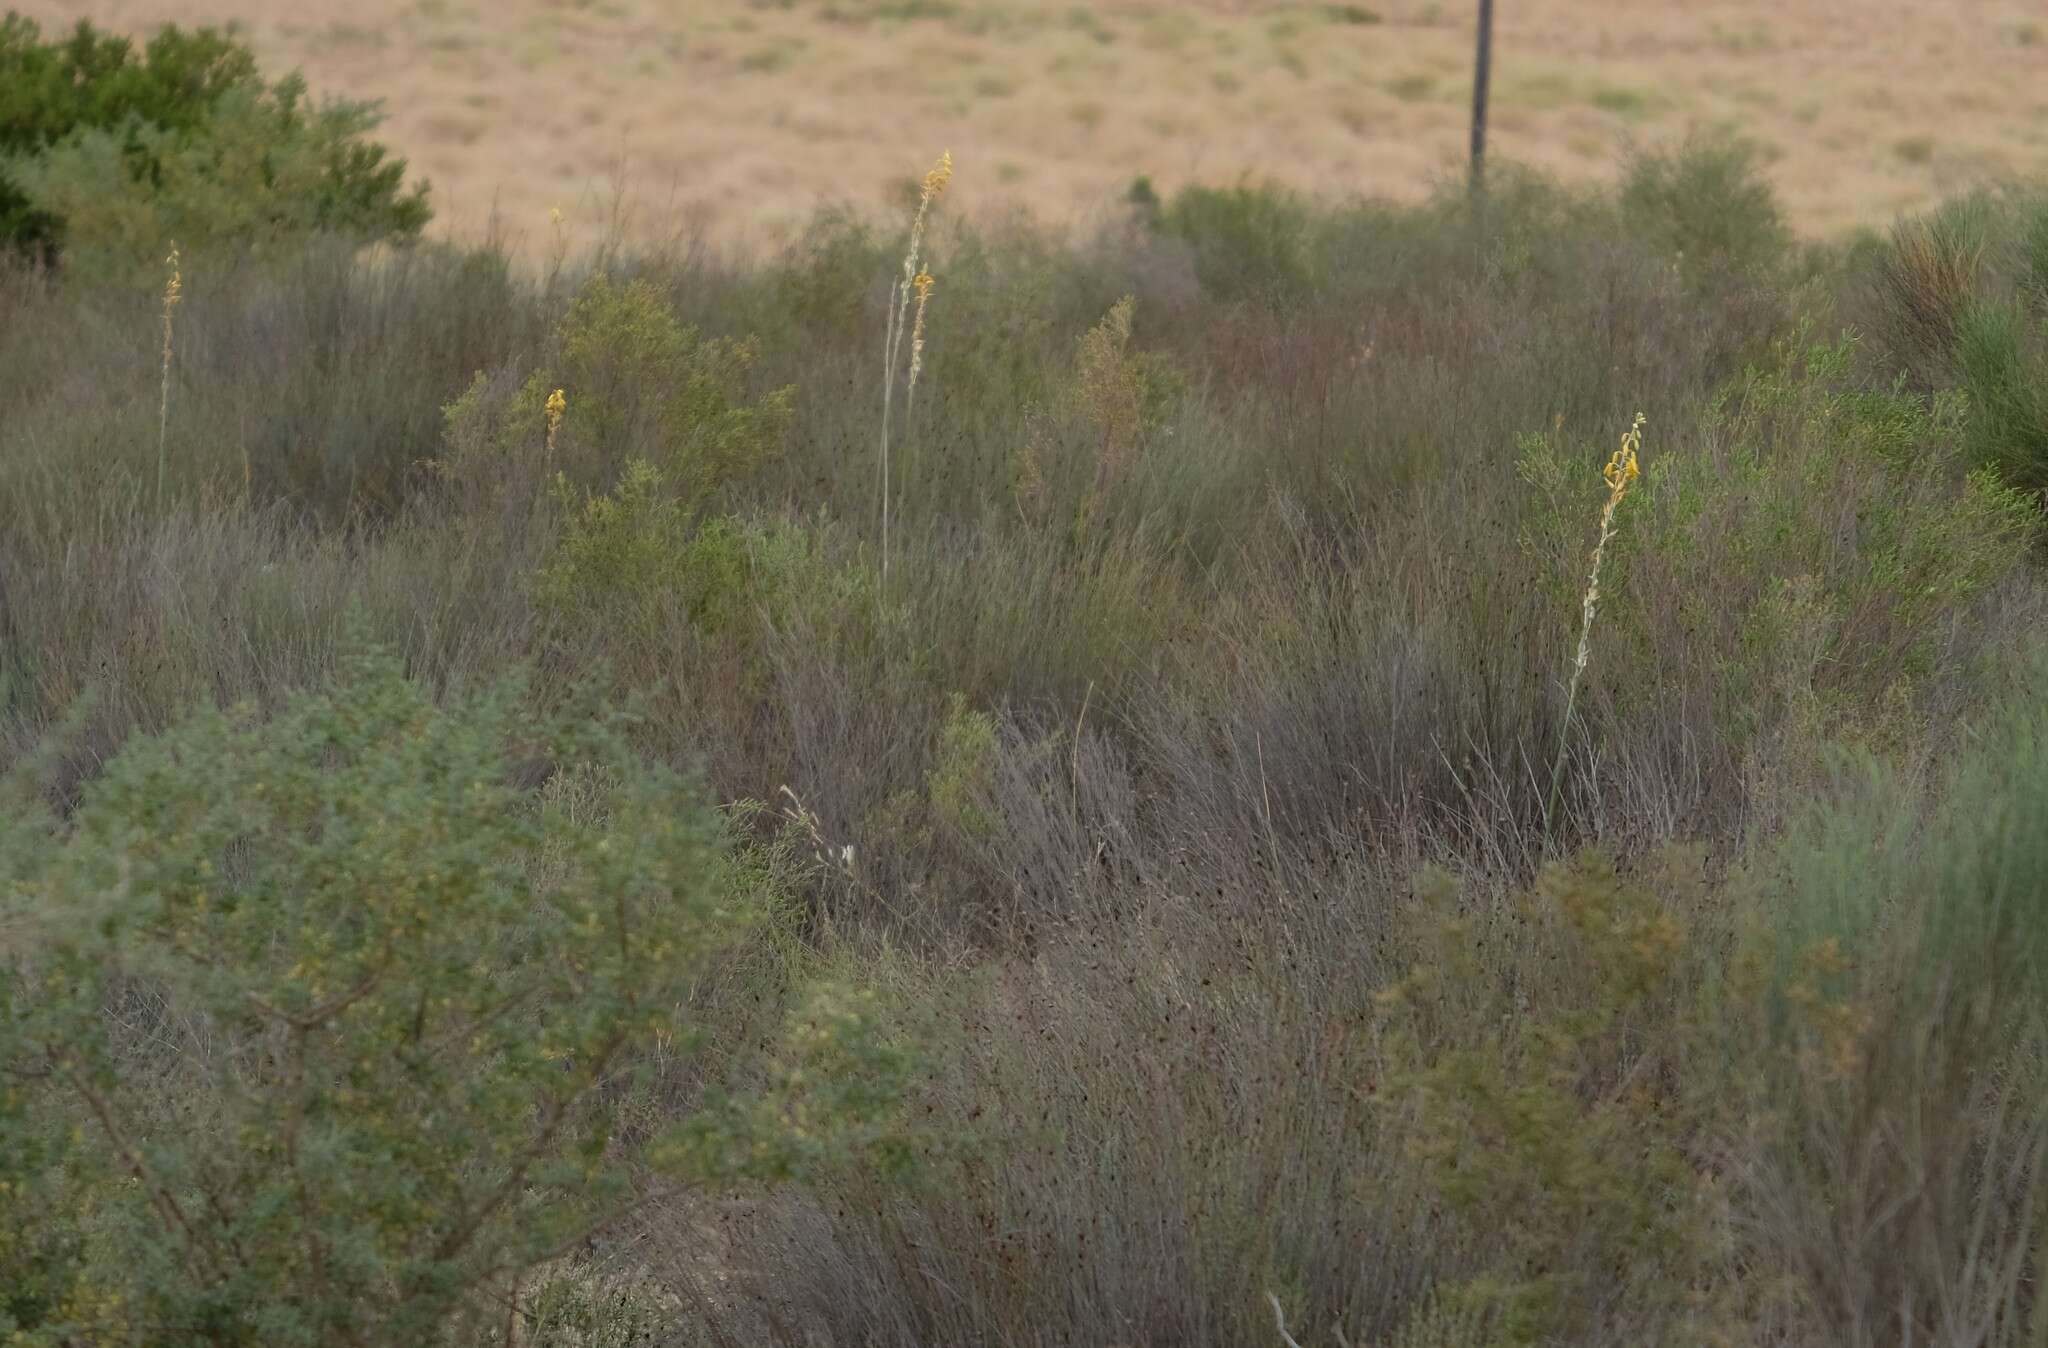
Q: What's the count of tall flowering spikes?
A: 5